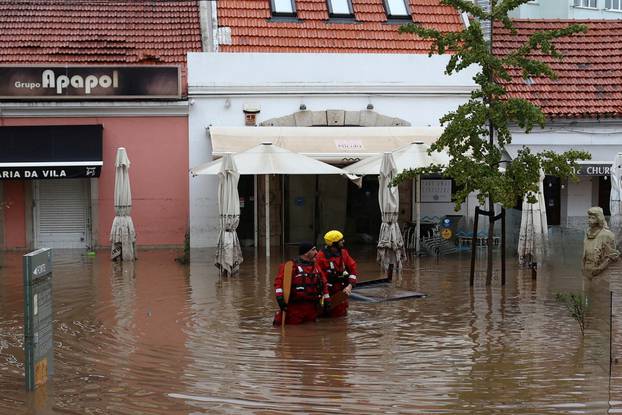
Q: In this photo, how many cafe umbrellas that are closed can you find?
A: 5